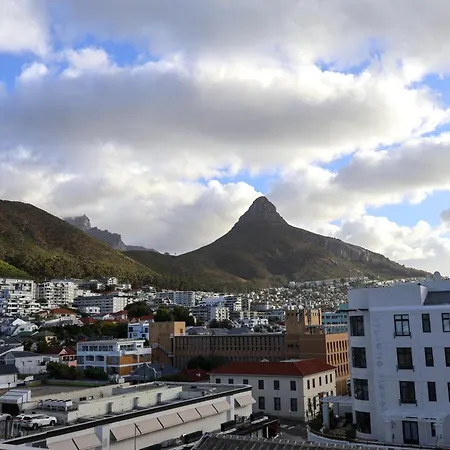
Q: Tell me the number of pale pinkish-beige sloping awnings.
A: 9